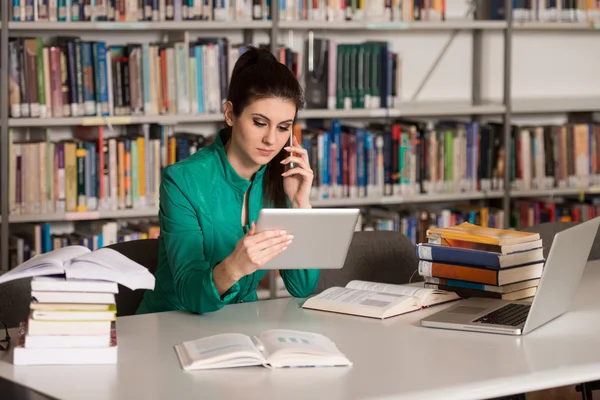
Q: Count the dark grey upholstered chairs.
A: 4